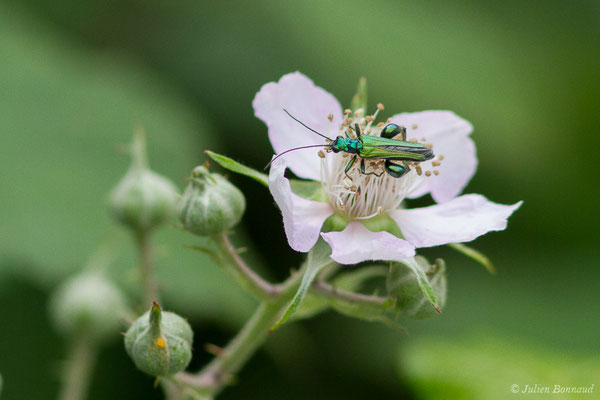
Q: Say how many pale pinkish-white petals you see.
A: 5